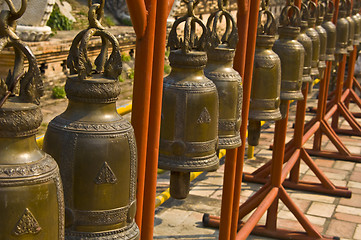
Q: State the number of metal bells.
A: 14